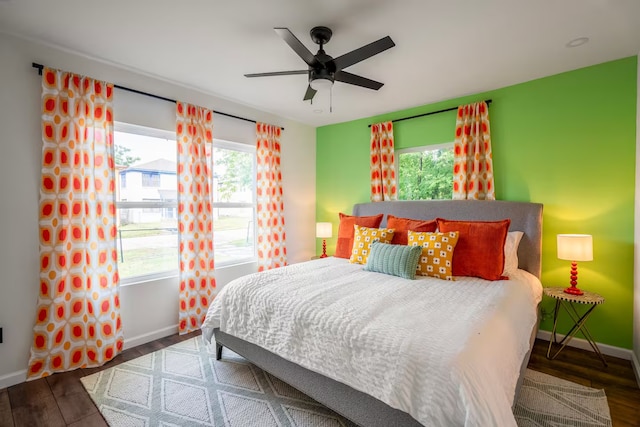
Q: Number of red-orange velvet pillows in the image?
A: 3